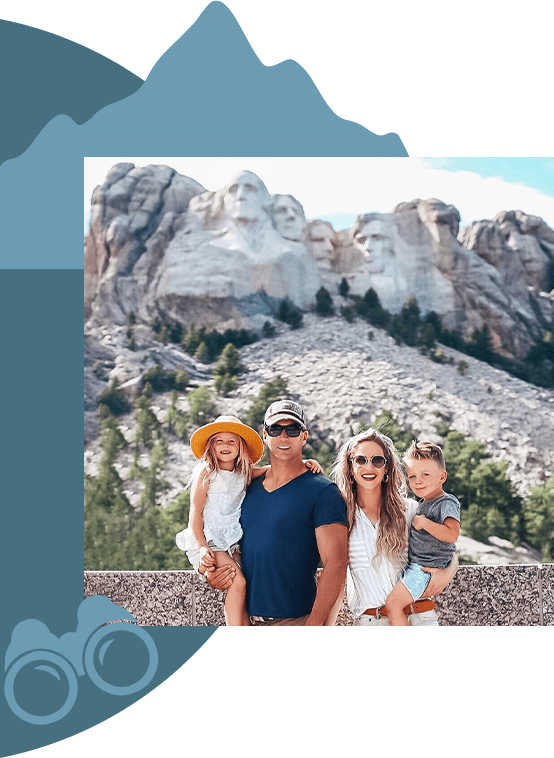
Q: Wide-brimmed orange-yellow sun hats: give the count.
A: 1